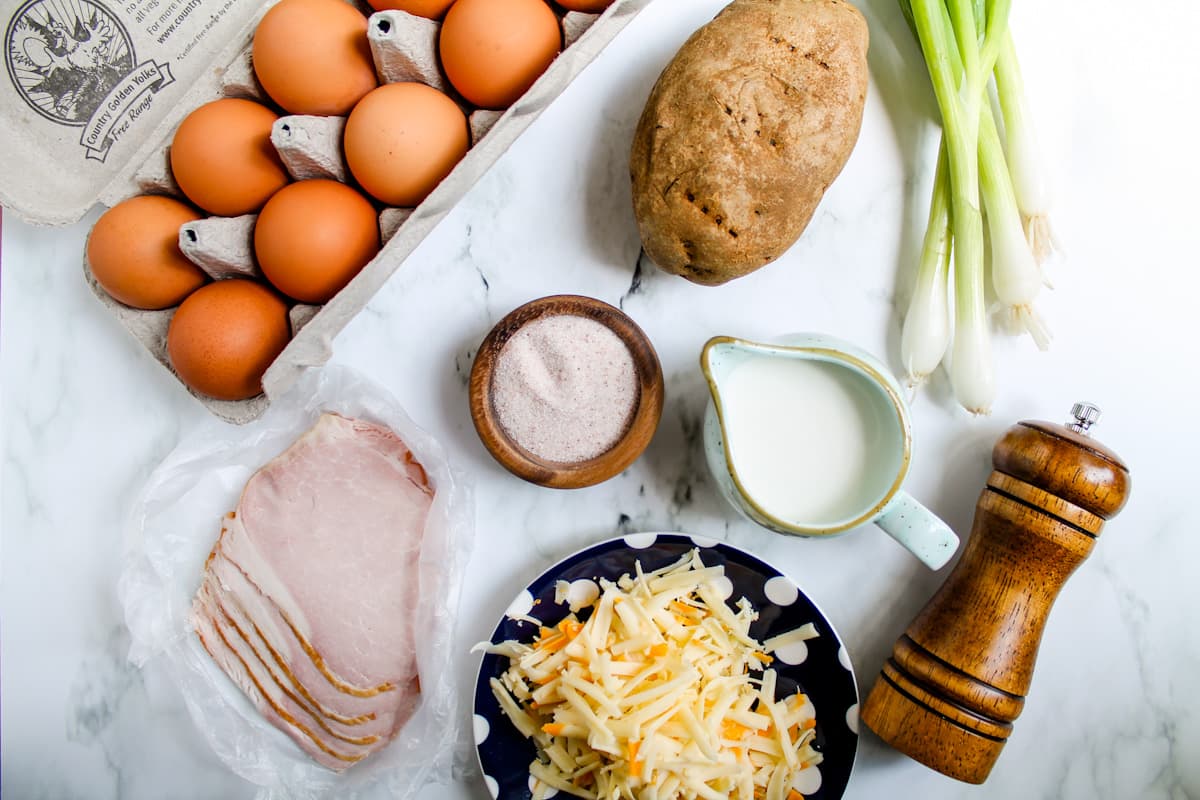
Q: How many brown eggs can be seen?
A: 9